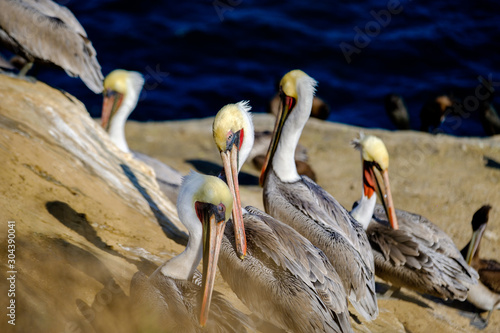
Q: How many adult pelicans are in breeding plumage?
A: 5